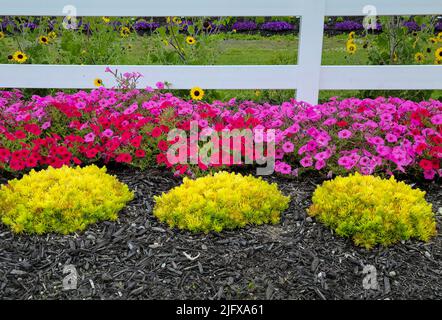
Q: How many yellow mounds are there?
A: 3